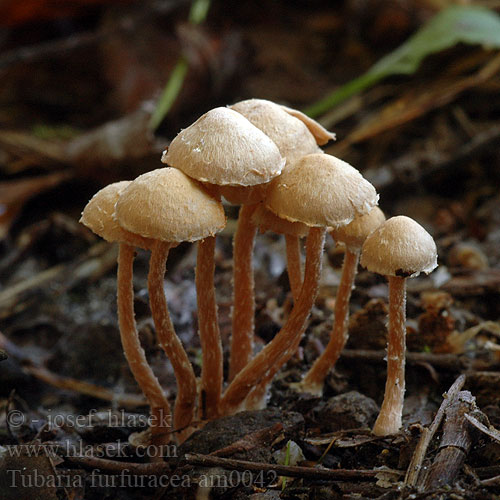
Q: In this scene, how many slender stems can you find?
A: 8